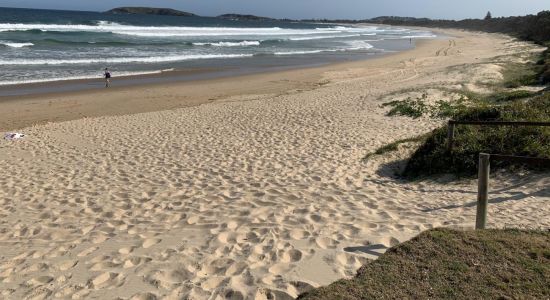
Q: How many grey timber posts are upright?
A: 2